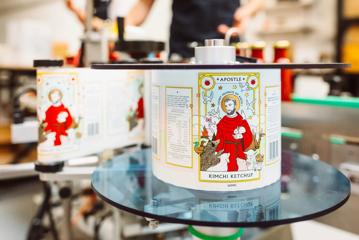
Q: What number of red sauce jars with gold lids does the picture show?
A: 3